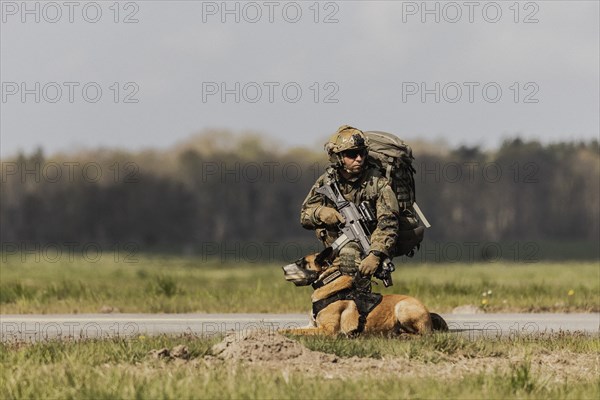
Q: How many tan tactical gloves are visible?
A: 2